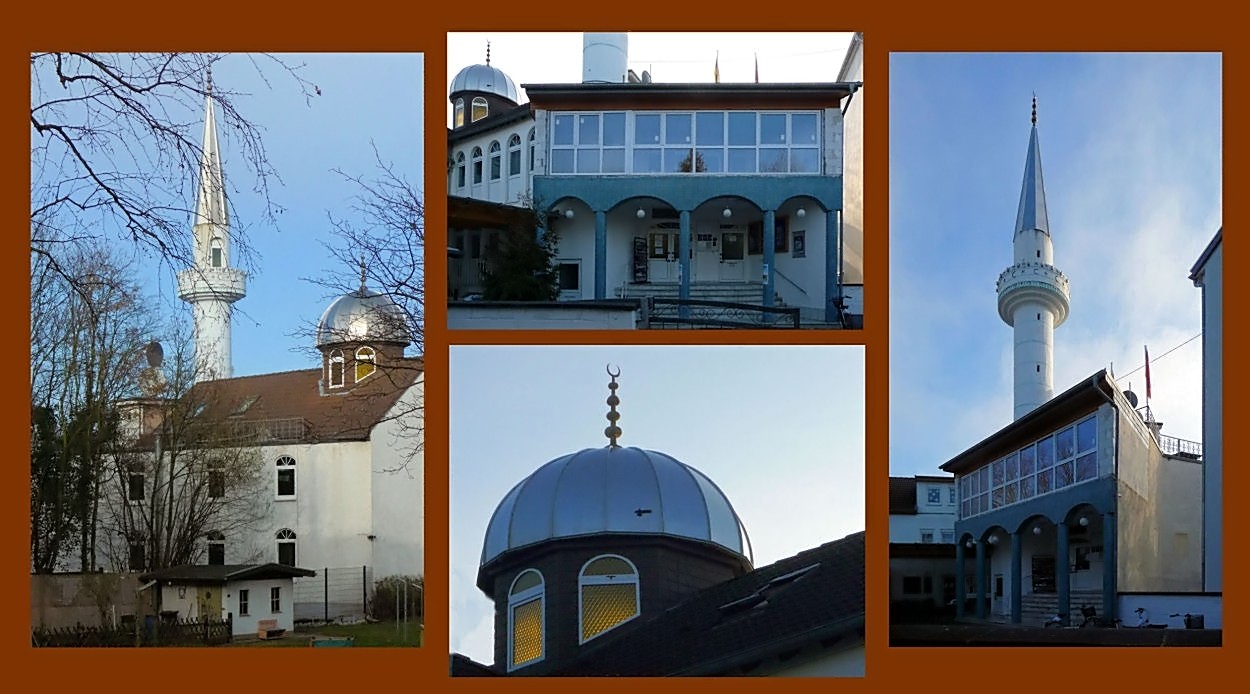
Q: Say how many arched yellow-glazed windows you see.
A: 6